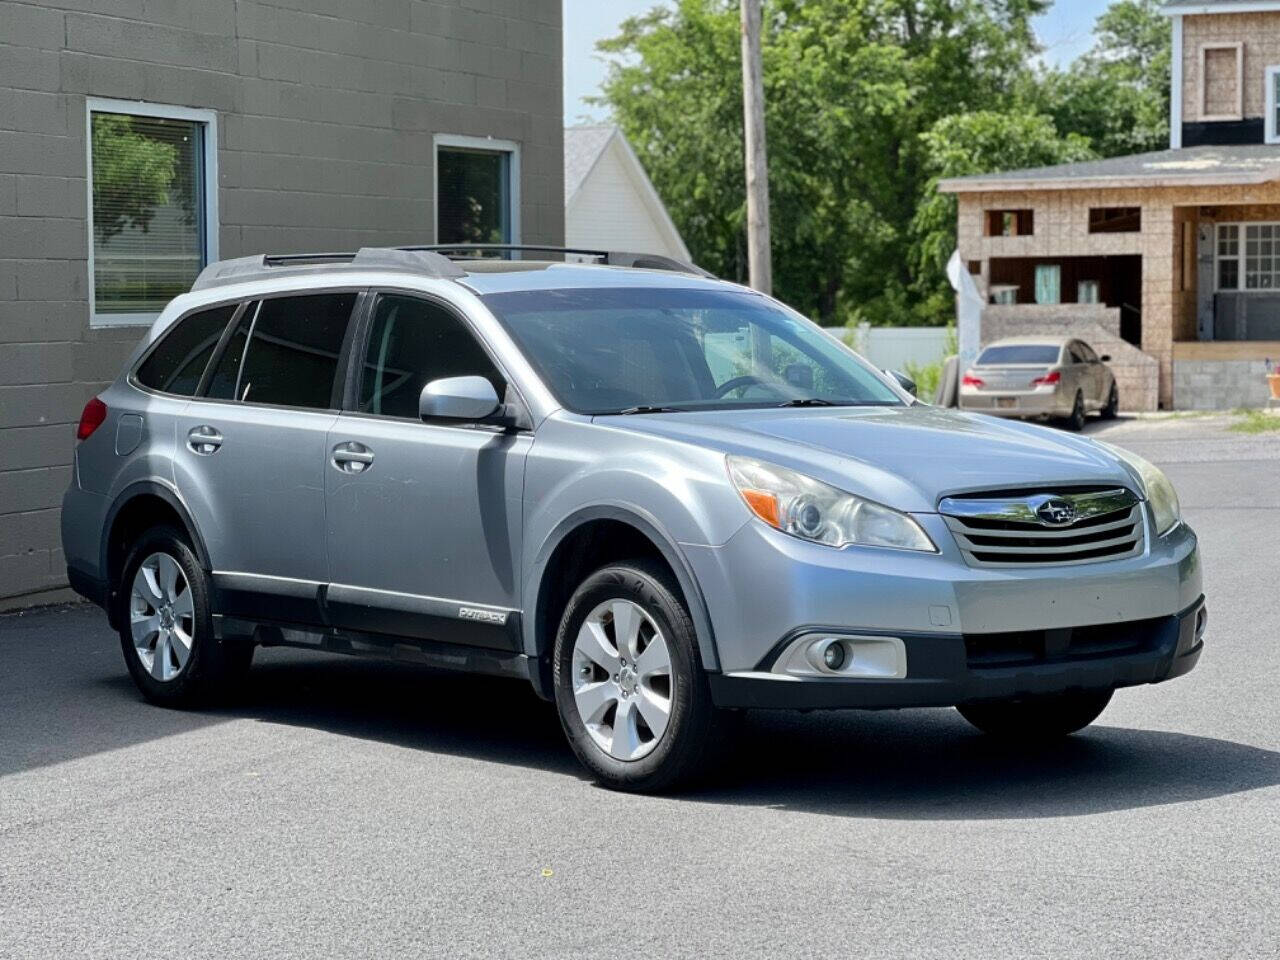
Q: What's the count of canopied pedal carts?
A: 0